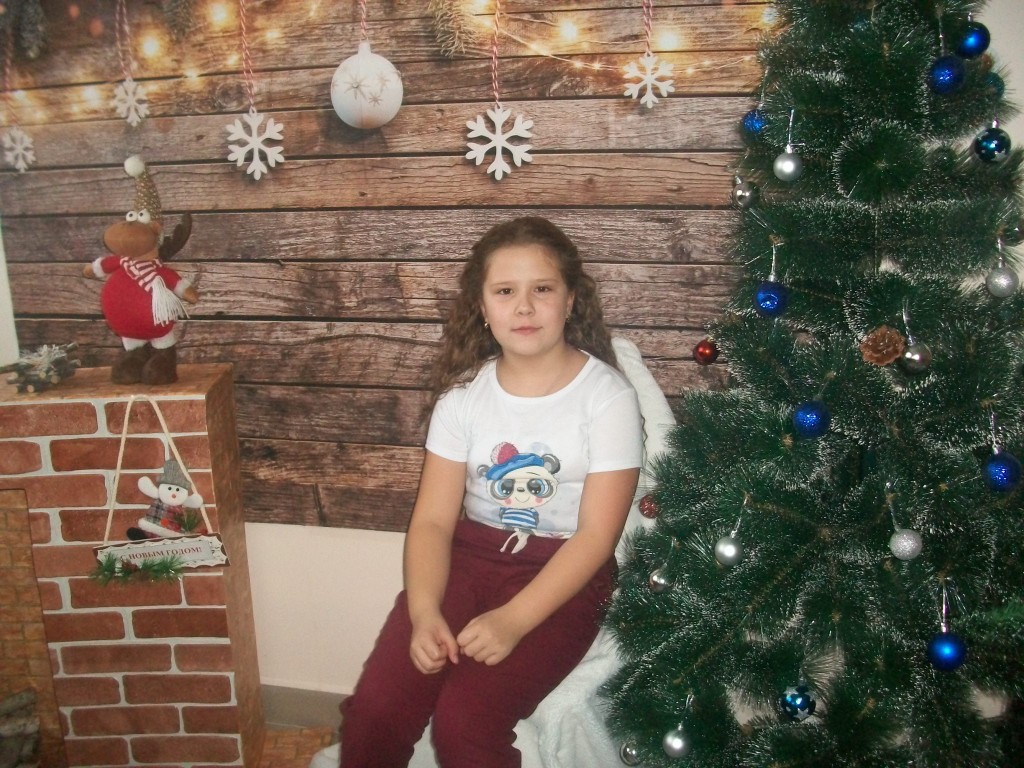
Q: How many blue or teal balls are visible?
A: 10